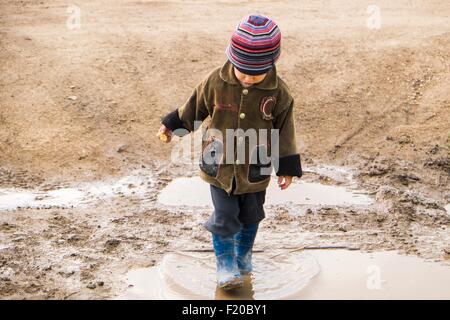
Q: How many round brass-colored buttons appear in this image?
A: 4